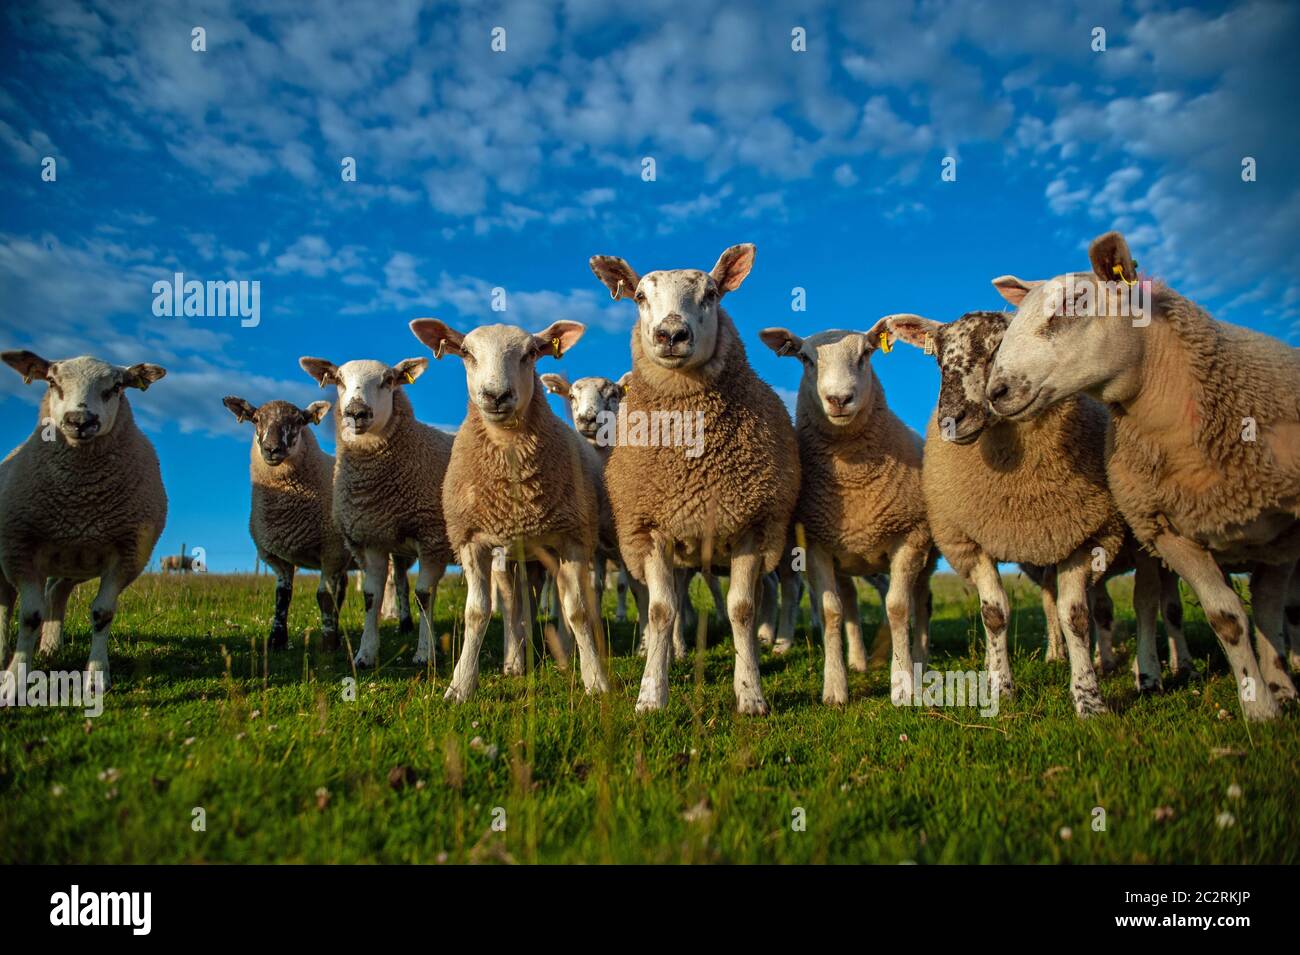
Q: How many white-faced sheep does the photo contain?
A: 7